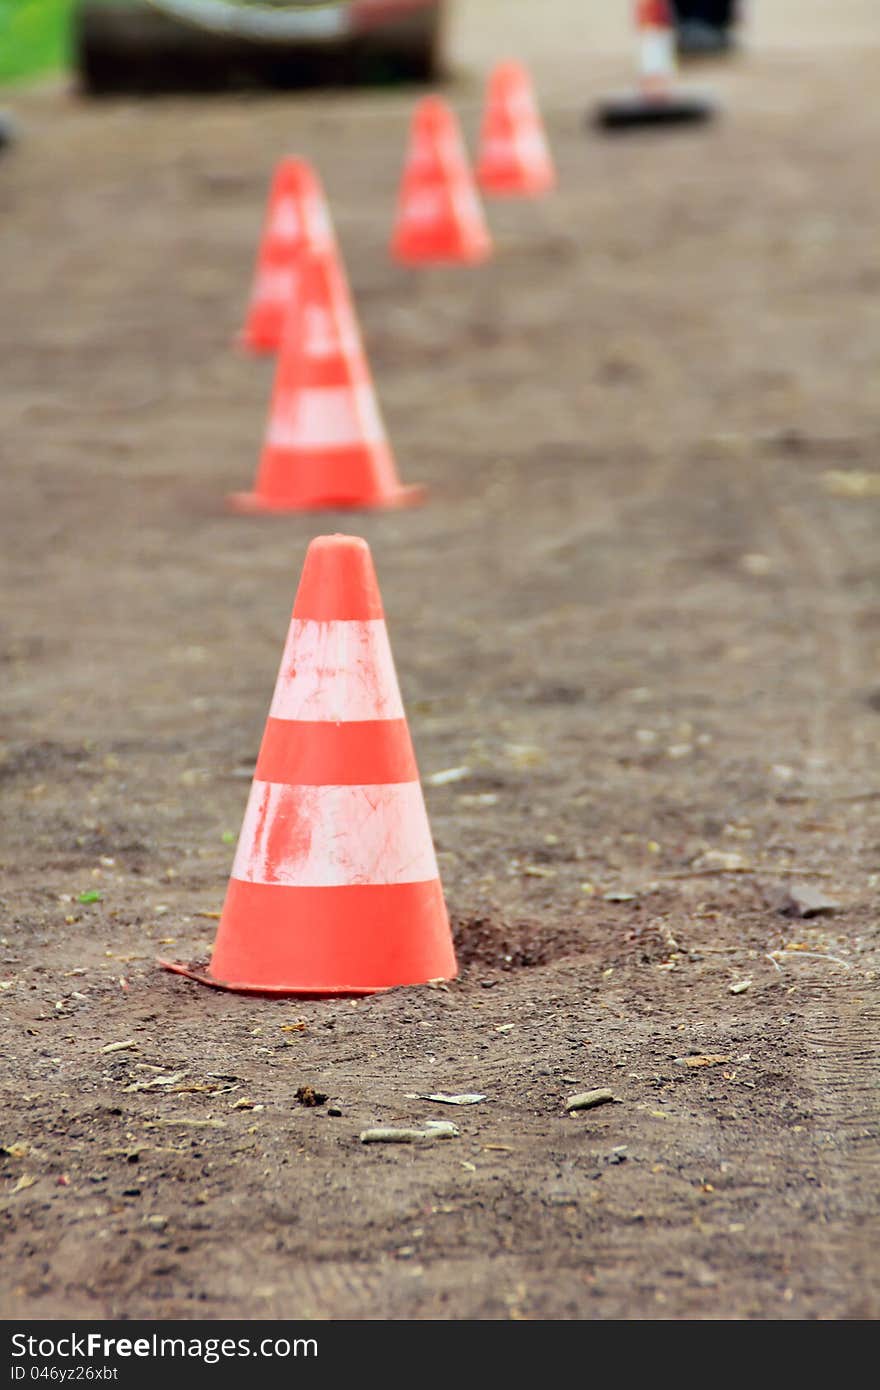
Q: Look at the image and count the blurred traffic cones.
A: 4